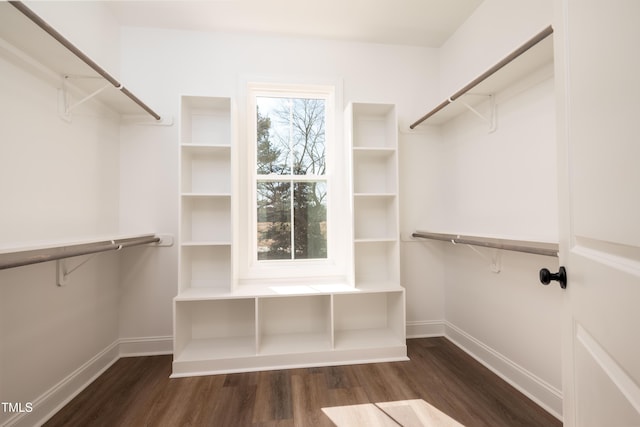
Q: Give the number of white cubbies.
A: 11